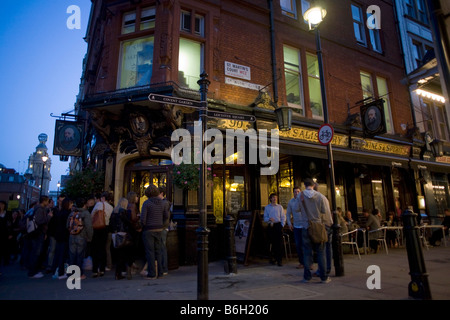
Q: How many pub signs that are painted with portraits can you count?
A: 2